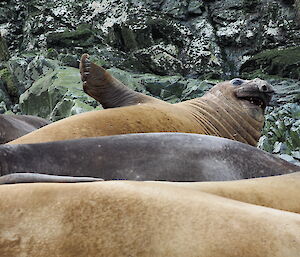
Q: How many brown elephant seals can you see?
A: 3